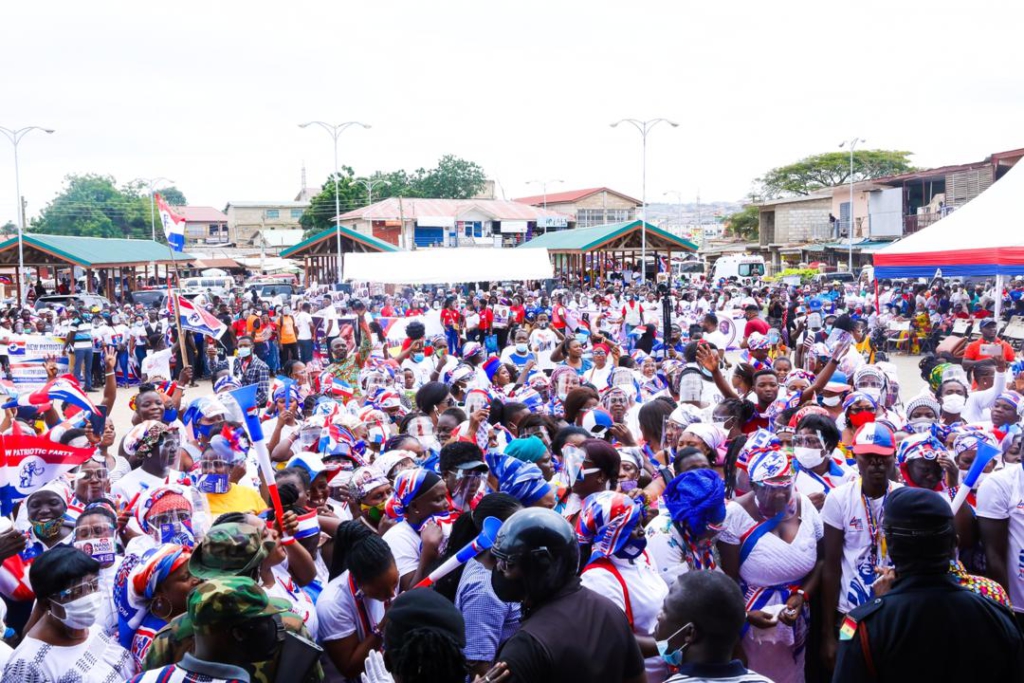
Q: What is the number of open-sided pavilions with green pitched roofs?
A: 3